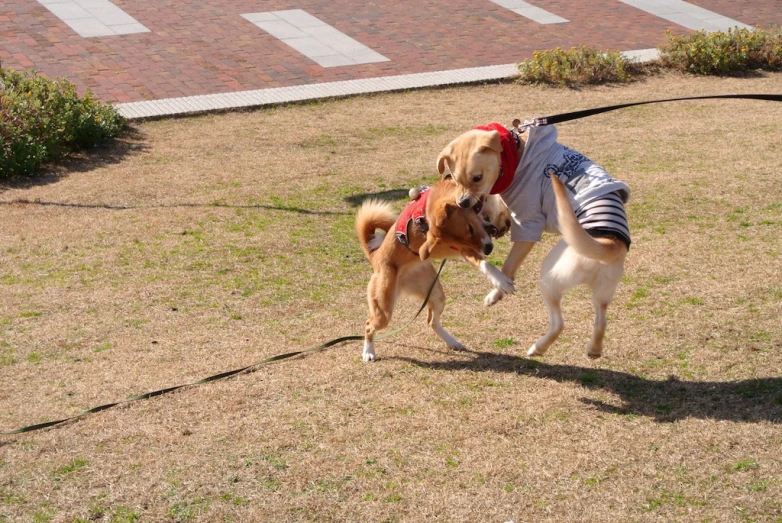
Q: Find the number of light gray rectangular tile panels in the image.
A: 4